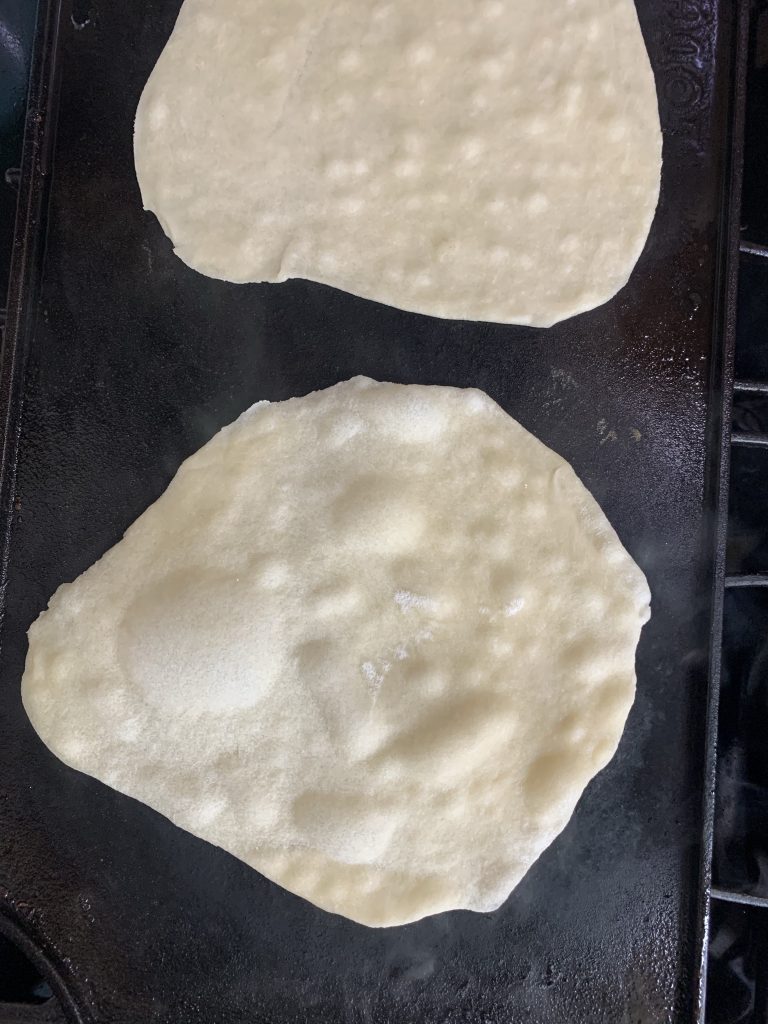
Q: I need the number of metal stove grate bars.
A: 5